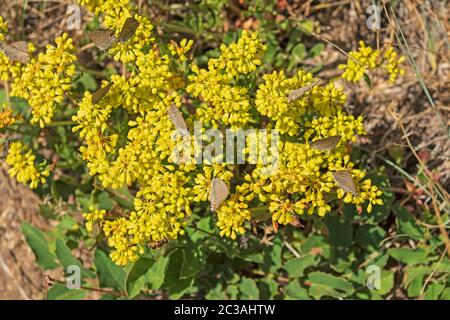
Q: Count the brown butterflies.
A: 9